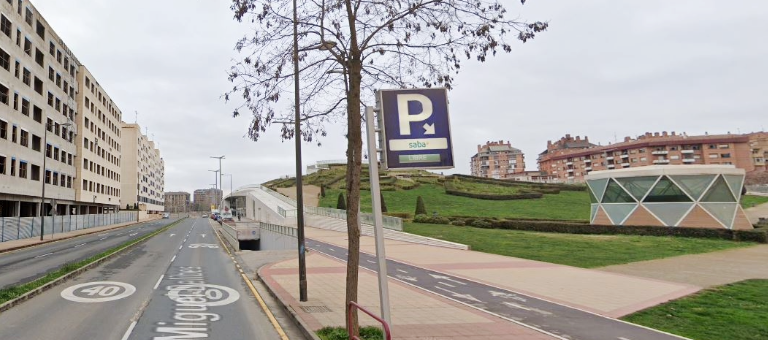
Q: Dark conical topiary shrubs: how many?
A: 4